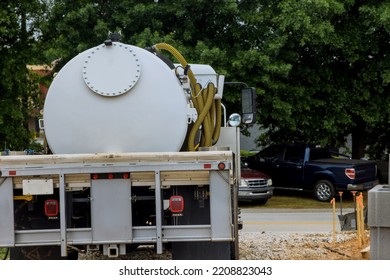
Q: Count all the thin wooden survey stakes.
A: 3